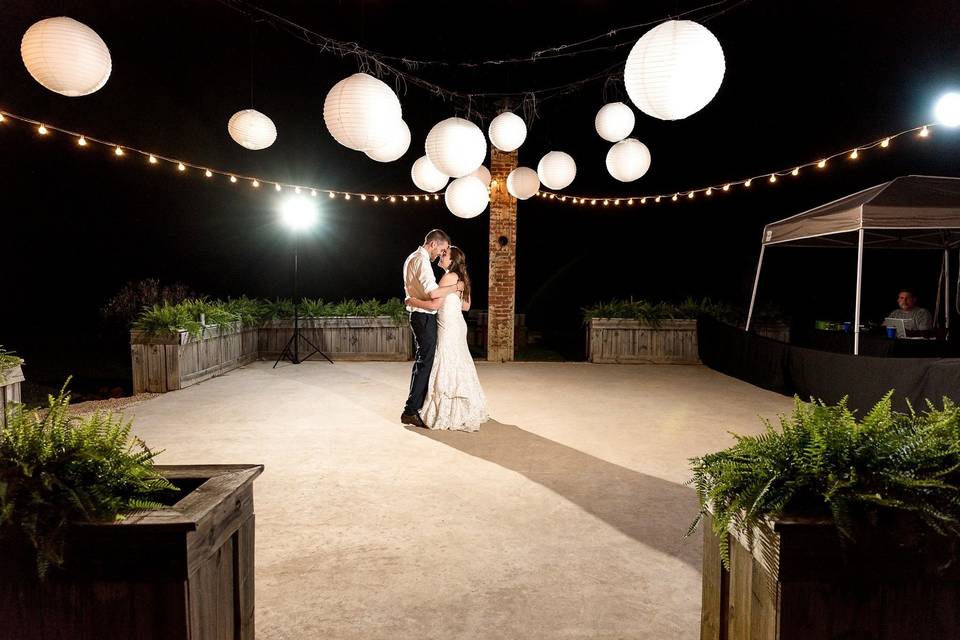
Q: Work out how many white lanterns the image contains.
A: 14